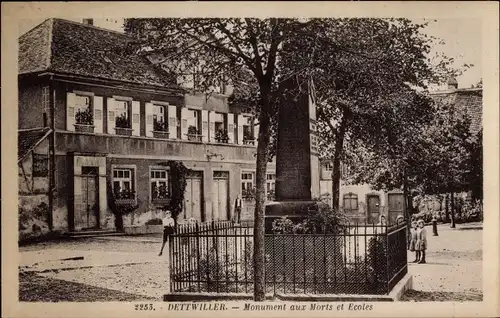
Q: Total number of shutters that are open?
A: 12